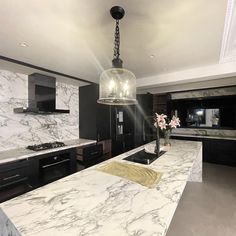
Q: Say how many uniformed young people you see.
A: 0